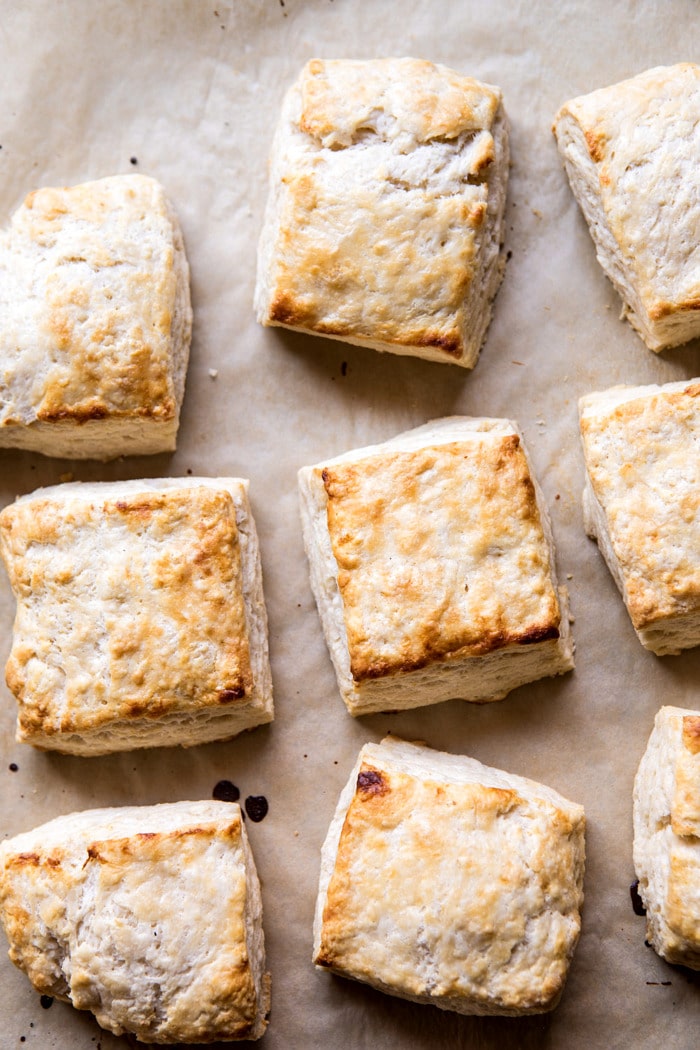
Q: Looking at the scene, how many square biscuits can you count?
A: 9